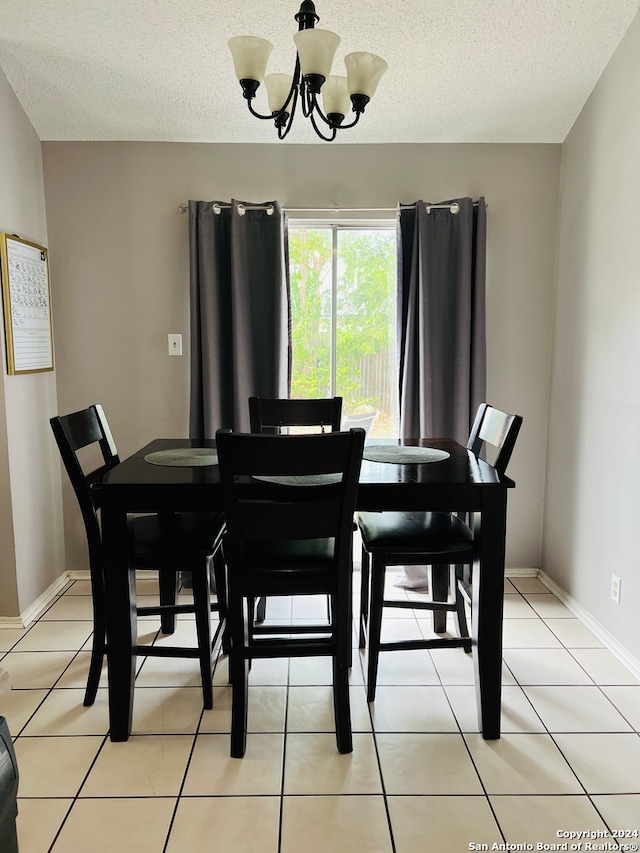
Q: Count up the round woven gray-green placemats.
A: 3